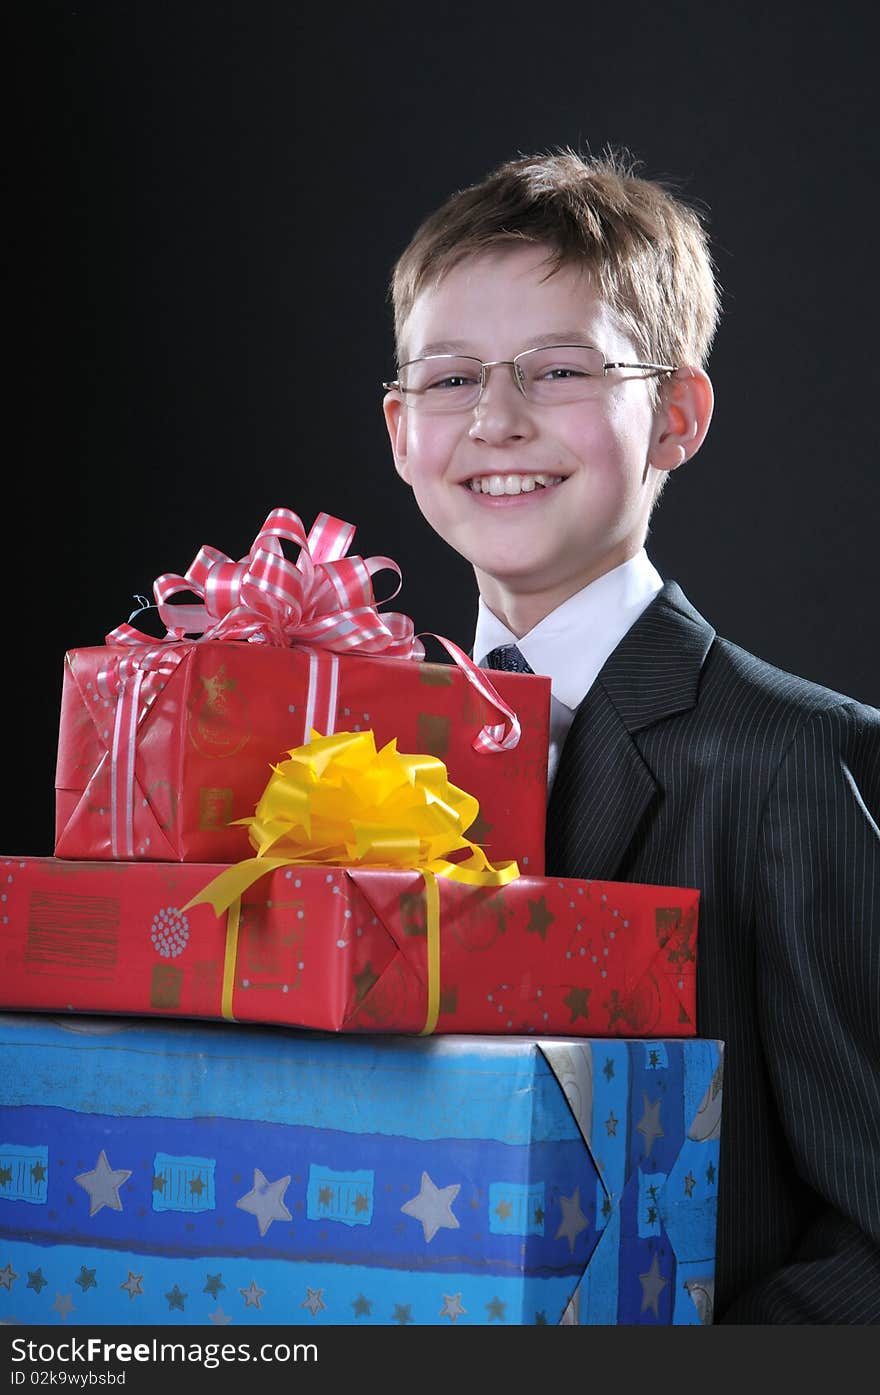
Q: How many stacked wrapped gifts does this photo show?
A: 3